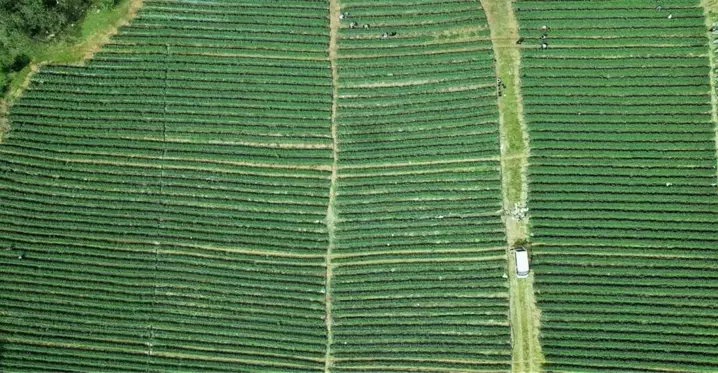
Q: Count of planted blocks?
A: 3